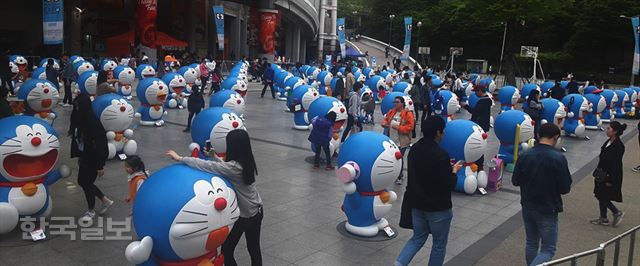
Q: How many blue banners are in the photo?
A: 5